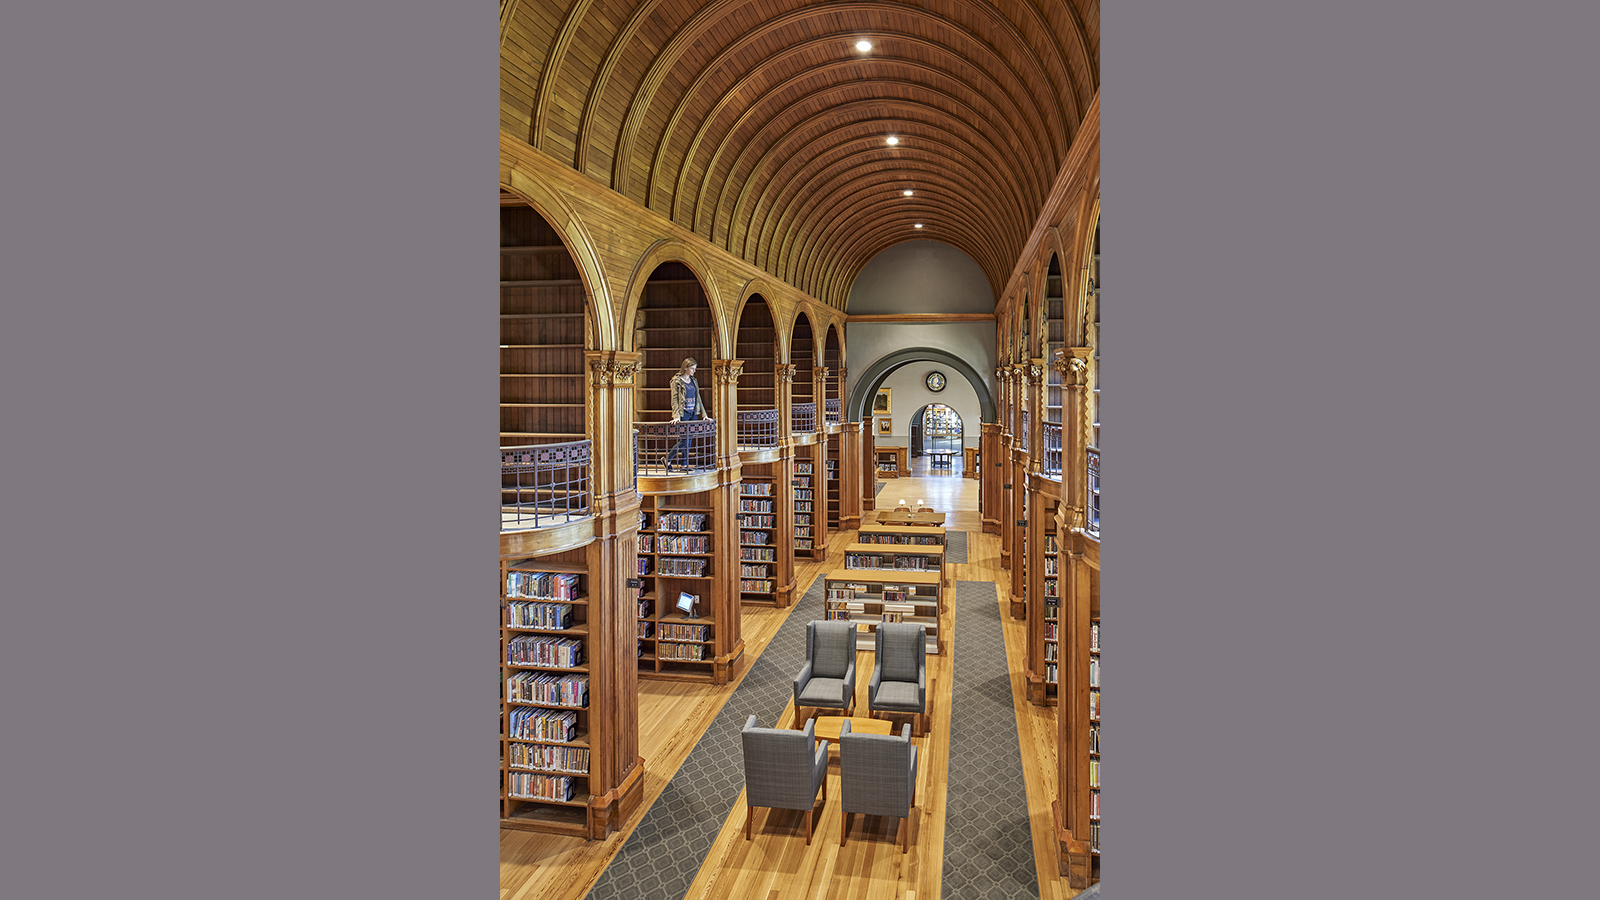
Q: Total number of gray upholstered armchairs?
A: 4